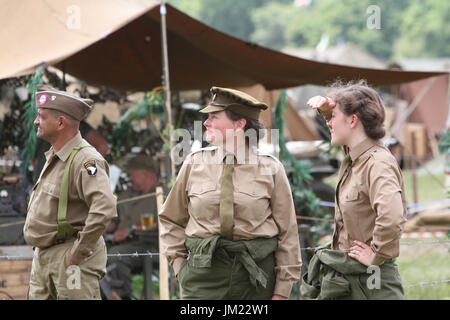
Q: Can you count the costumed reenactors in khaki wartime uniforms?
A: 3